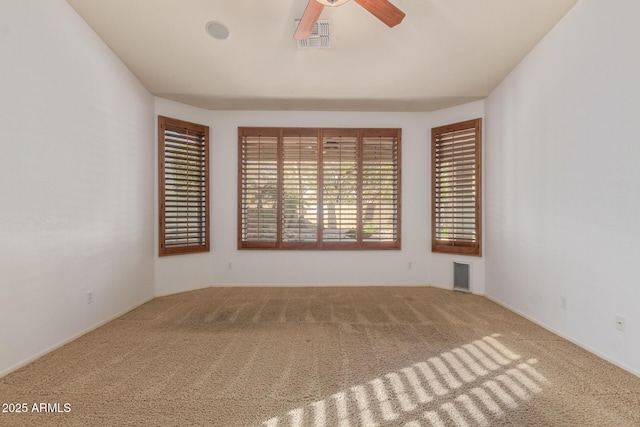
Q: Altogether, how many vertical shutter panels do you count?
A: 6